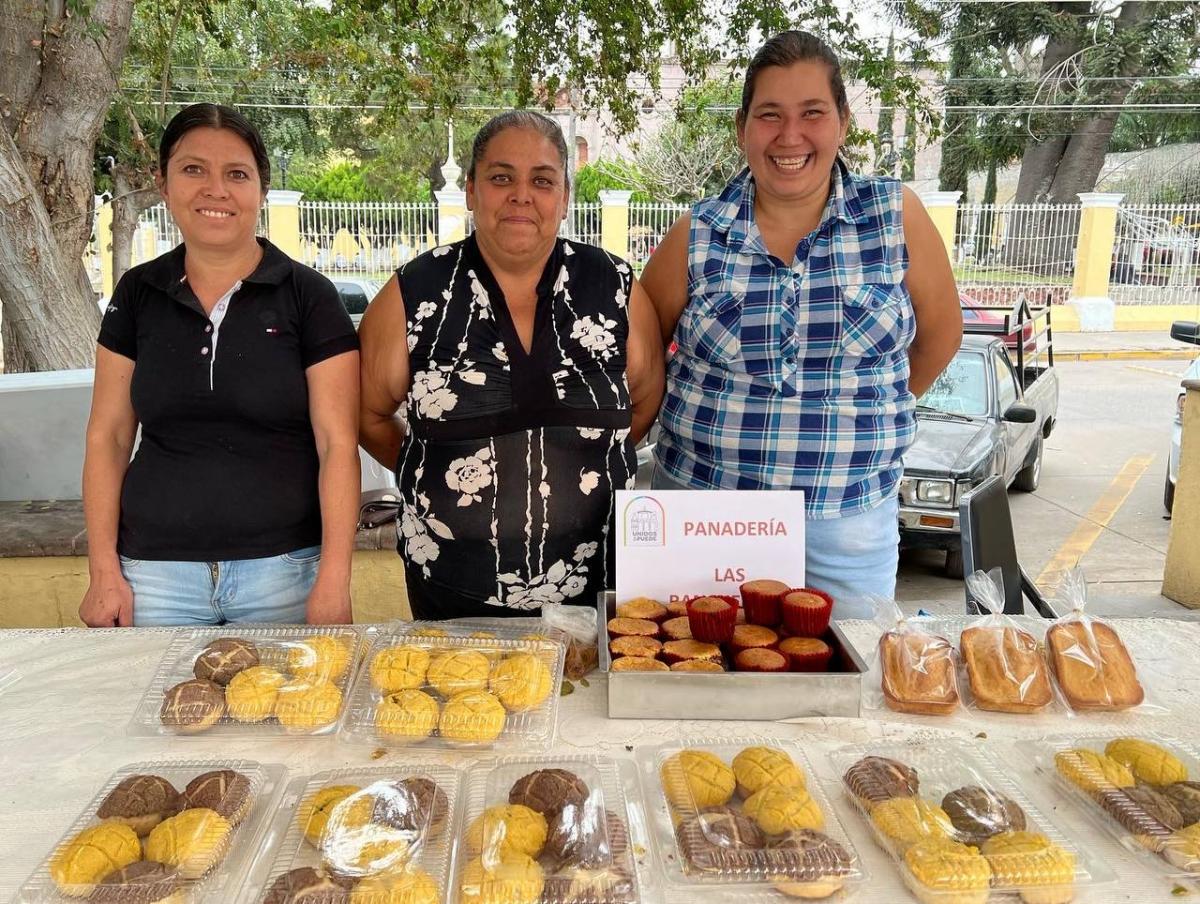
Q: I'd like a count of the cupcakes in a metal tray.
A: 14